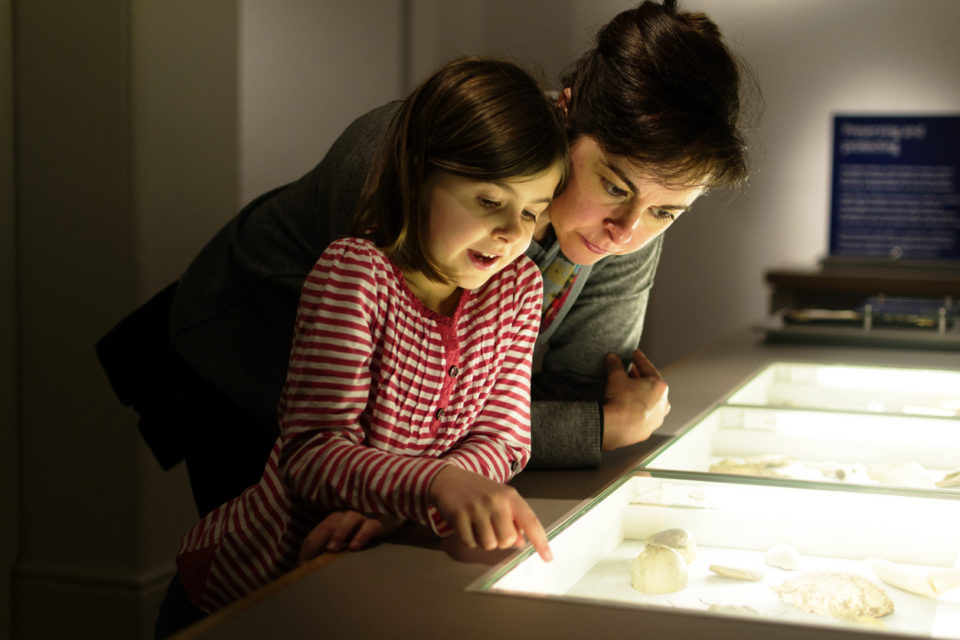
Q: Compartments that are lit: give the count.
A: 3